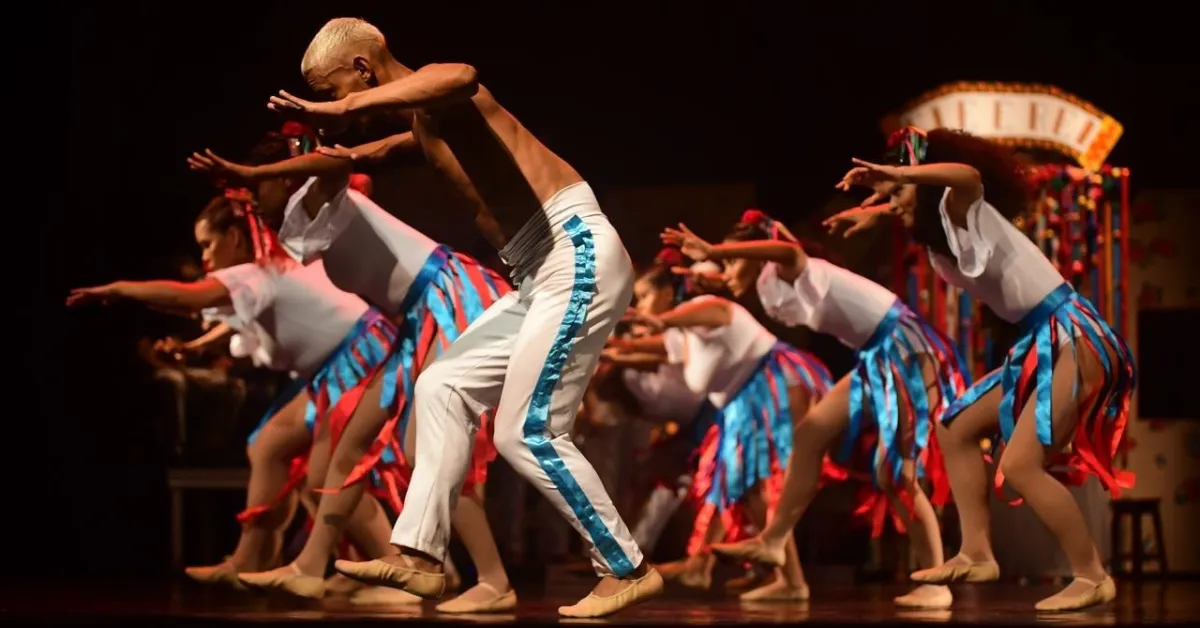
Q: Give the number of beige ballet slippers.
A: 12